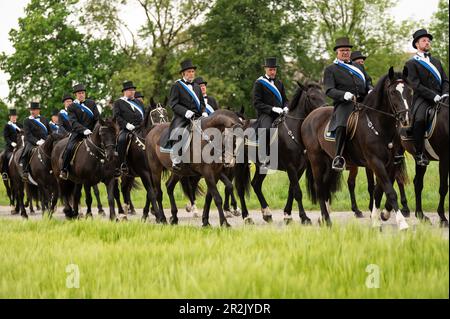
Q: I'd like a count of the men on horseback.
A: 13